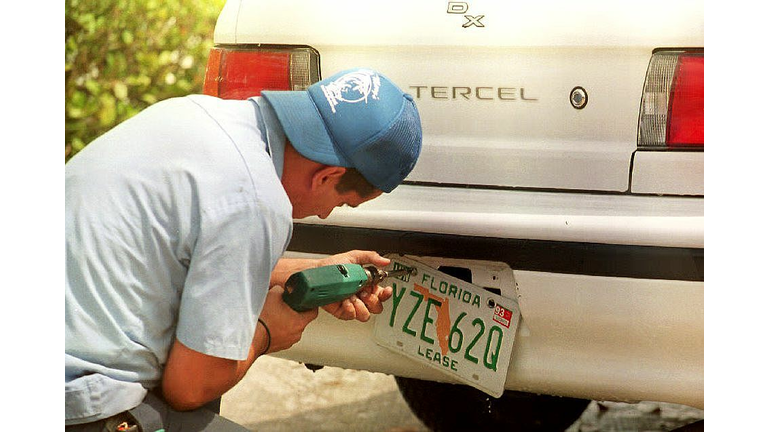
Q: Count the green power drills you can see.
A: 1